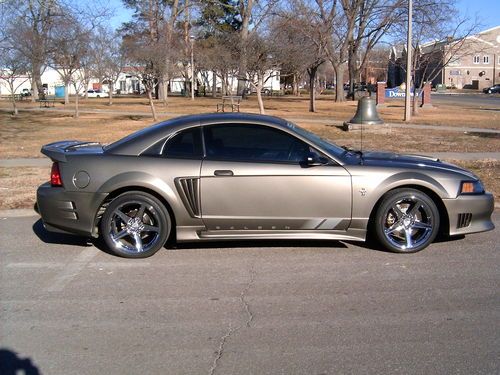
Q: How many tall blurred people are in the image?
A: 0